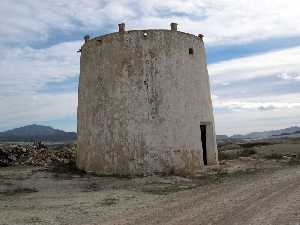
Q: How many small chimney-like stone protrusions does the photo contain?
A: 4